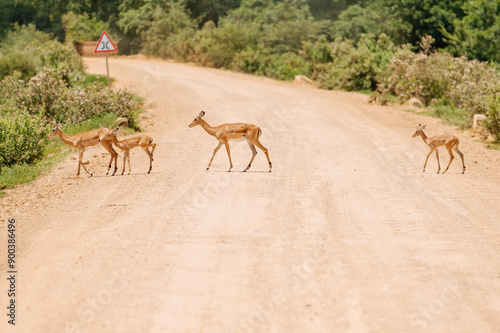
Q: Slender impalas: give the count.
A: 4